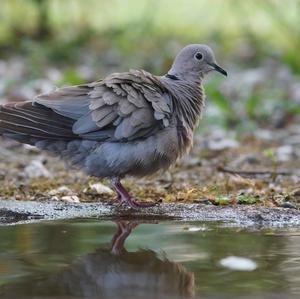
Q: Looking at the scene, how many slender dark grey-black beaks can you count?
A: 1